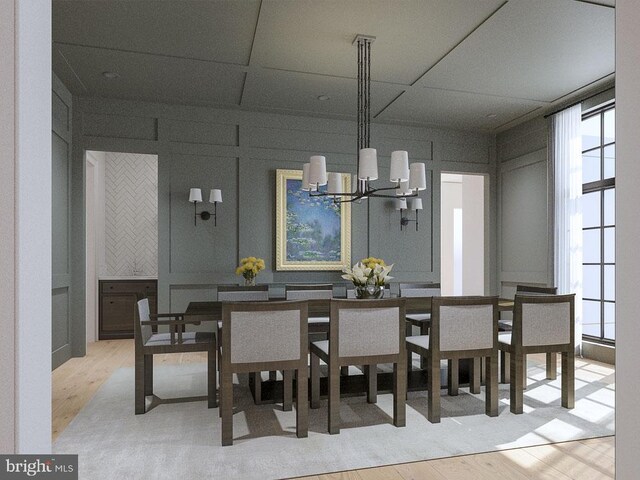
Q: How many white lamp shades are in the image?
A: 12